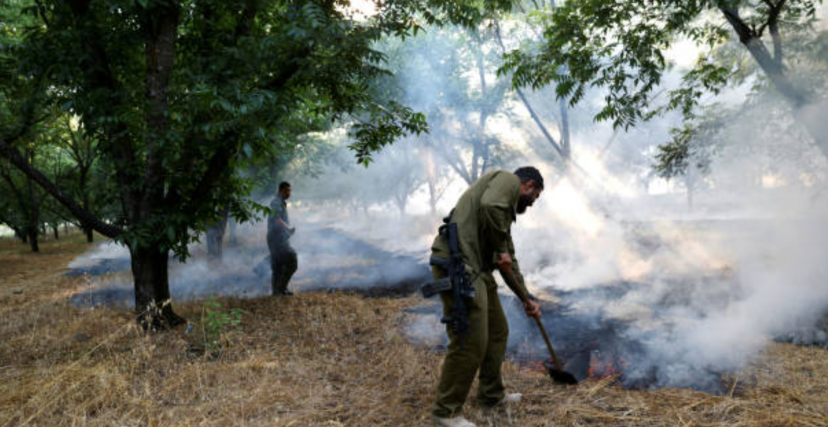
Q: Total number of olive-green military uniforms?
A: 1